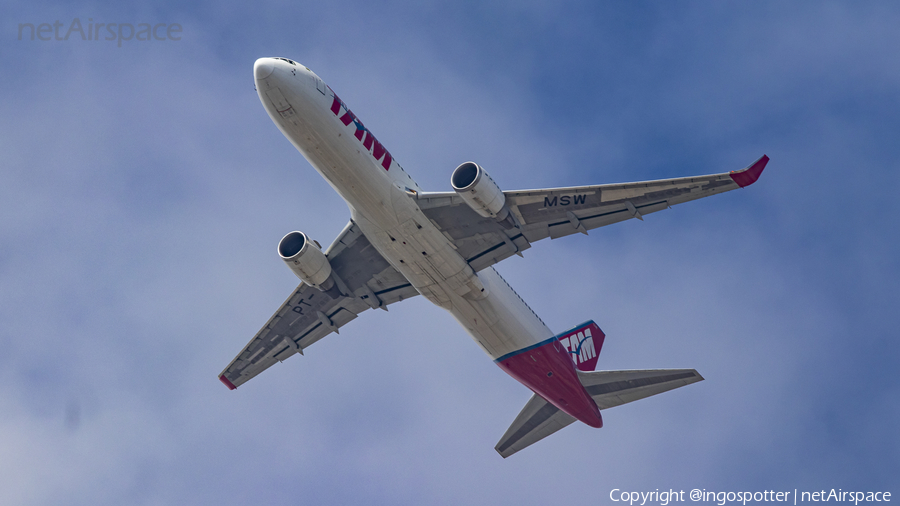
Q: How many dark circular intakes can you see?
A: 2